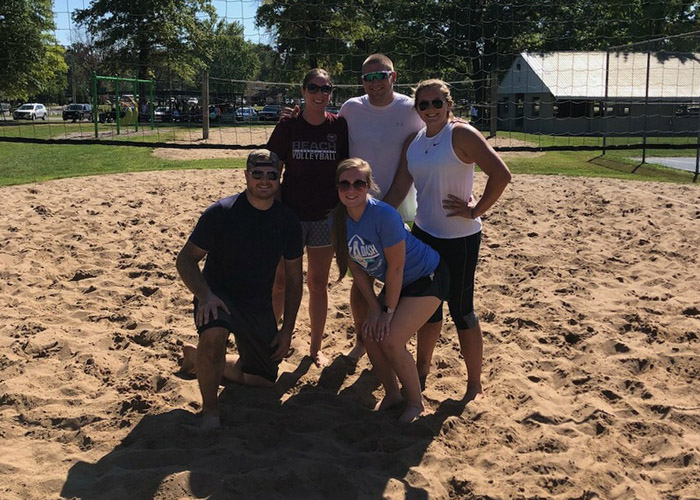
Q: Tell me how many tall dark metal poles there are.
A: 3